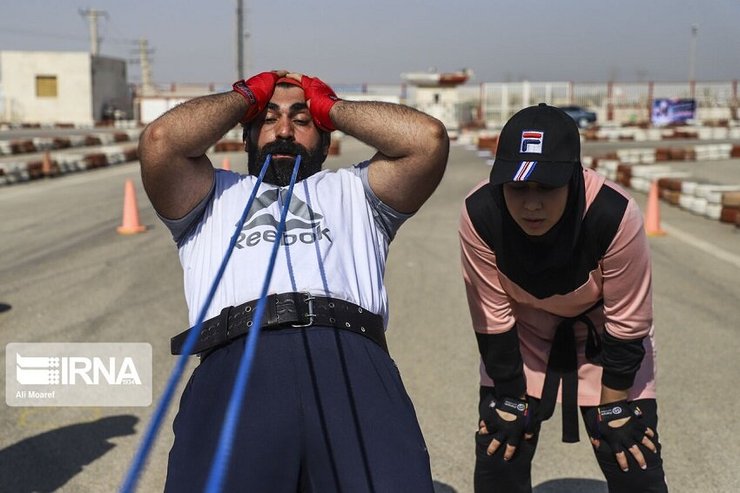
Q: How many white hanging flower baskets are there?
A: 0